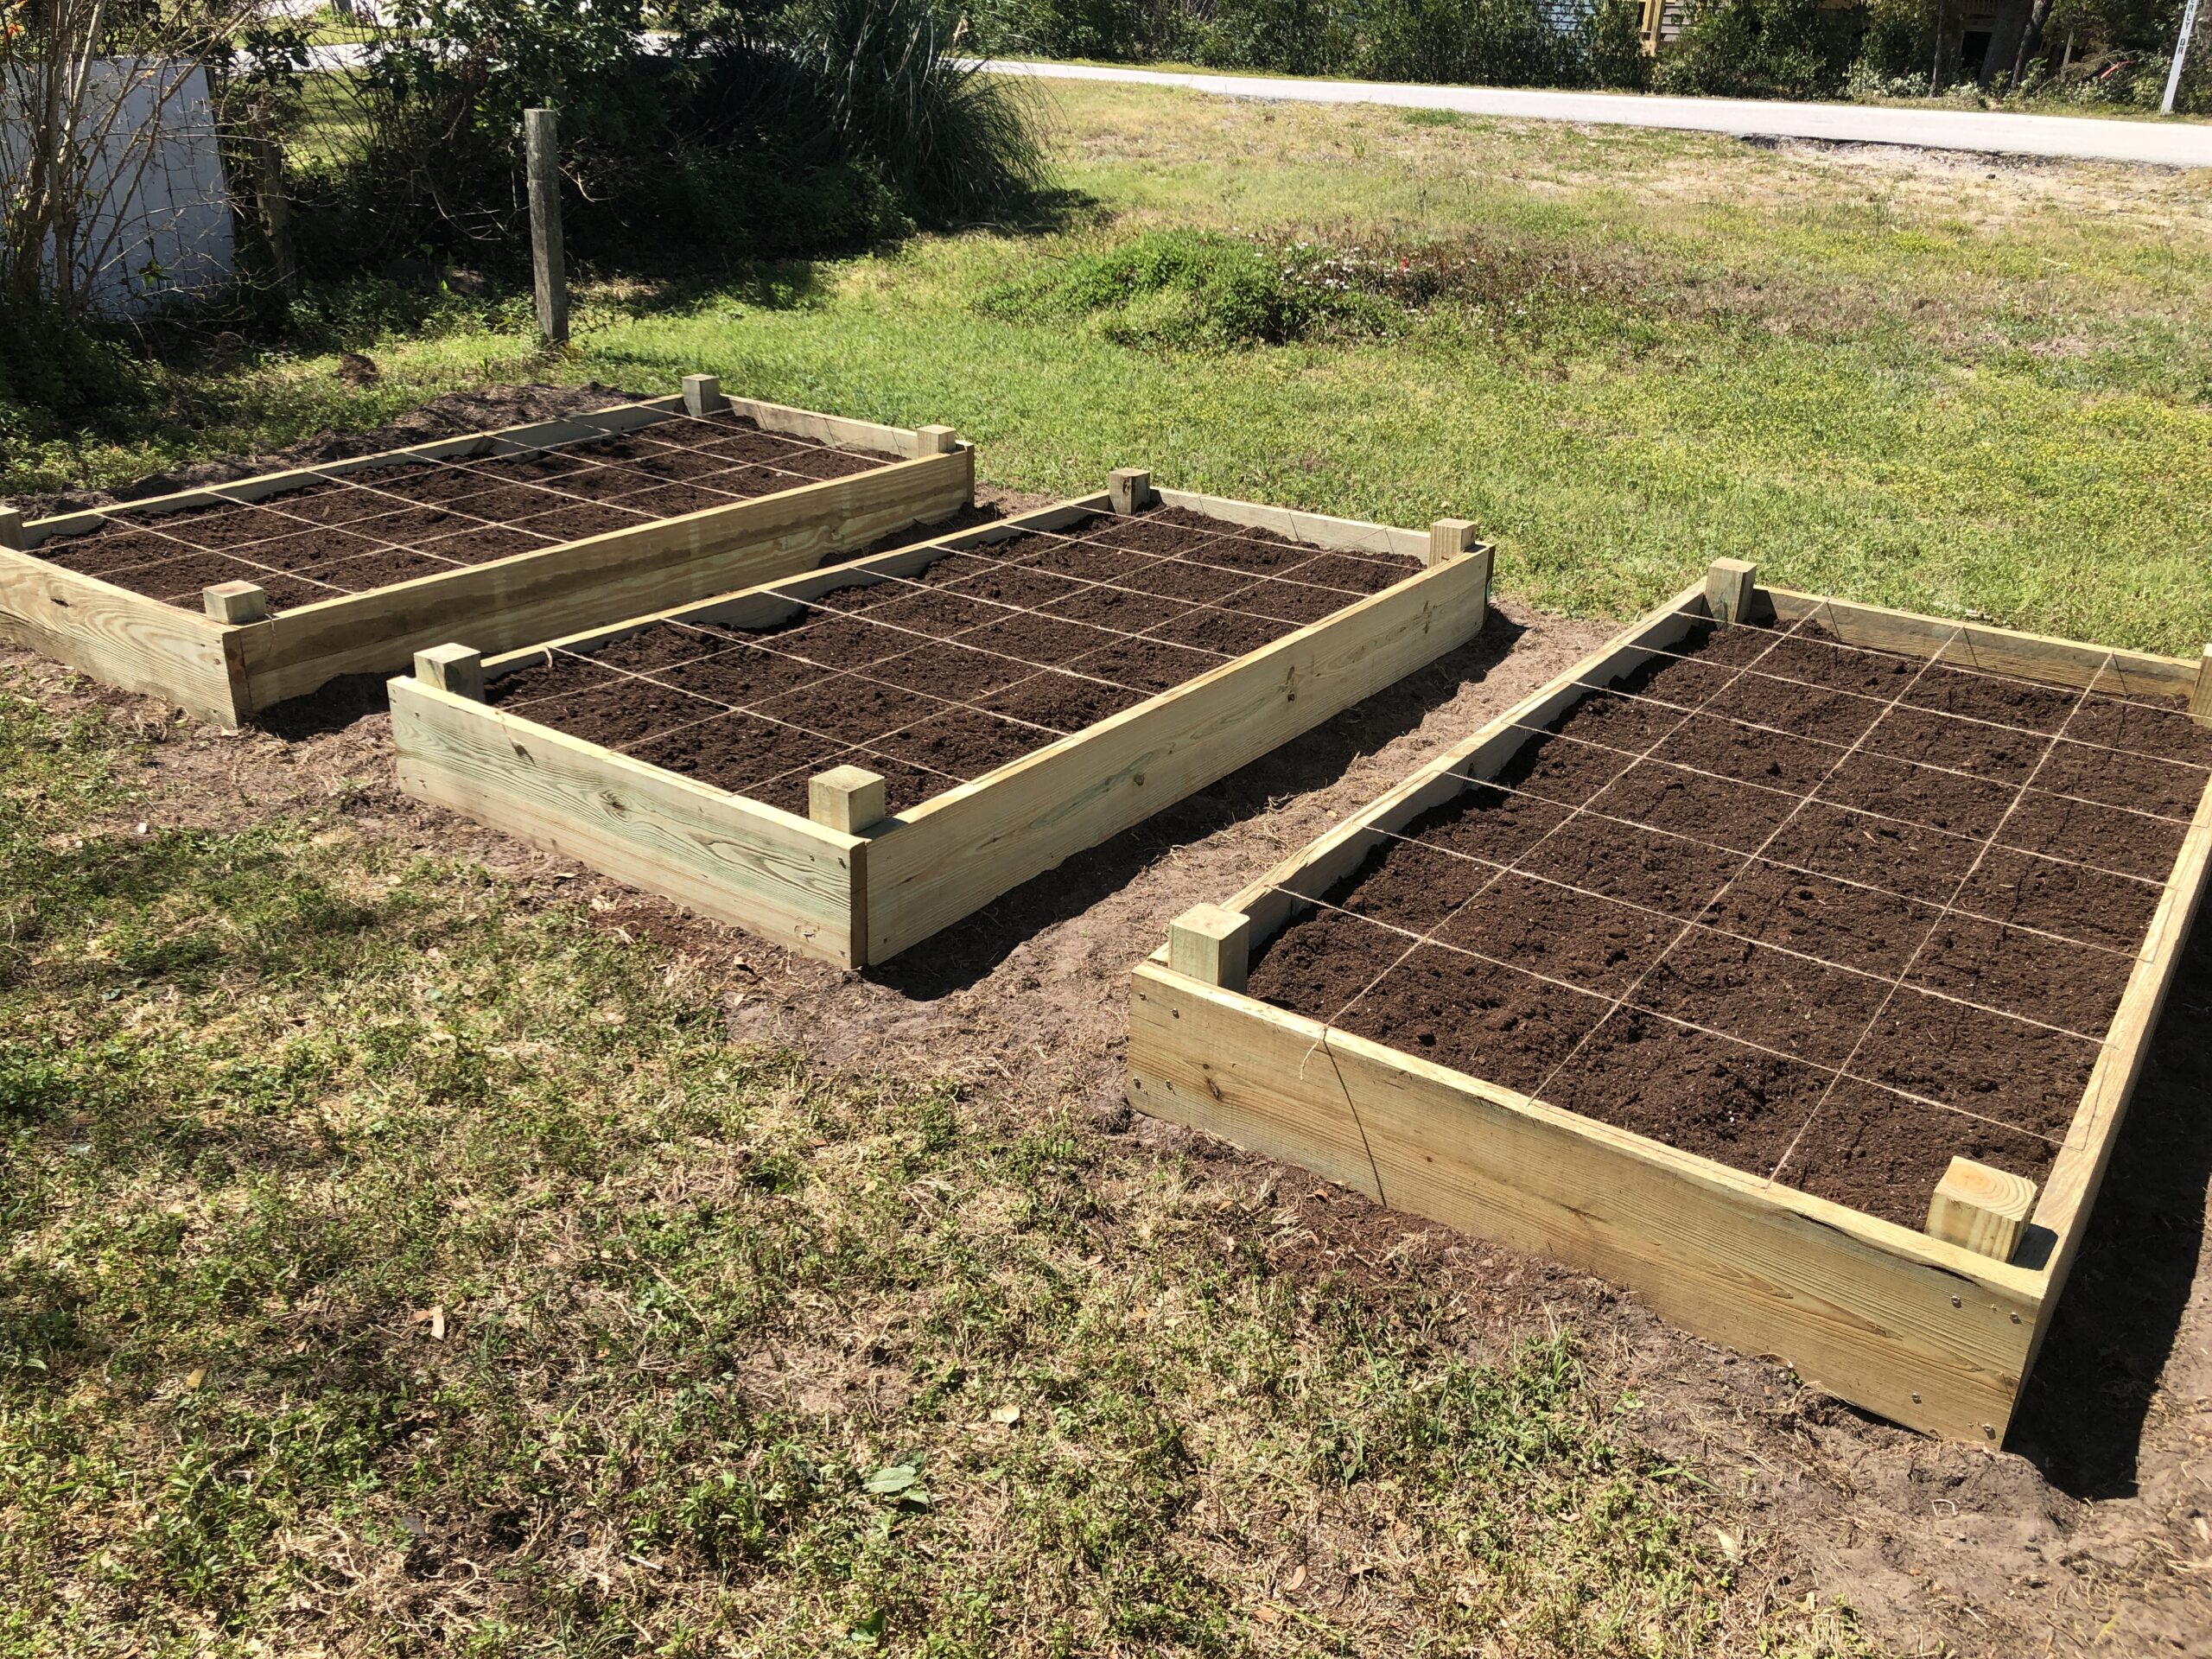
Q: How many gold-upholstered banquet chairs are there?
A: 0